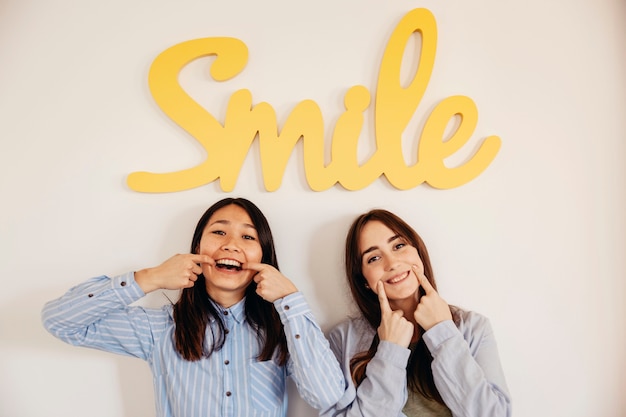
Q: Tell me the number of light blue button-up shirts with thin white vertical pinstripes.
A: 1